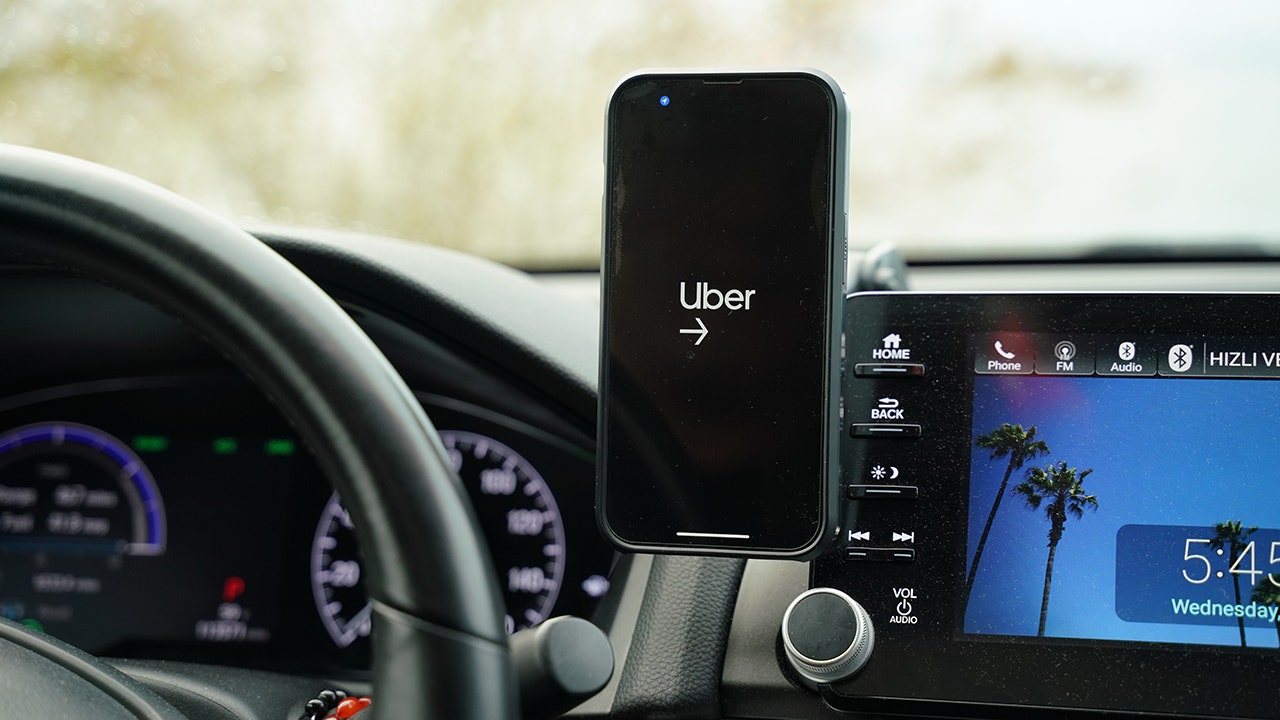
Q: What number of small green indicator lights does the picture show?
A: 3